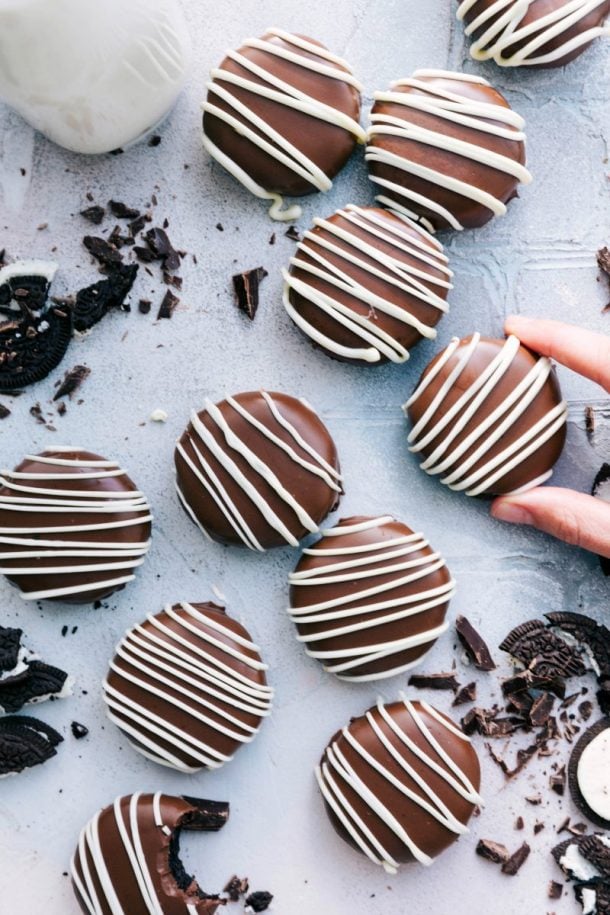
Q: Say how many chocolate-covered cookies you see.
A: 11